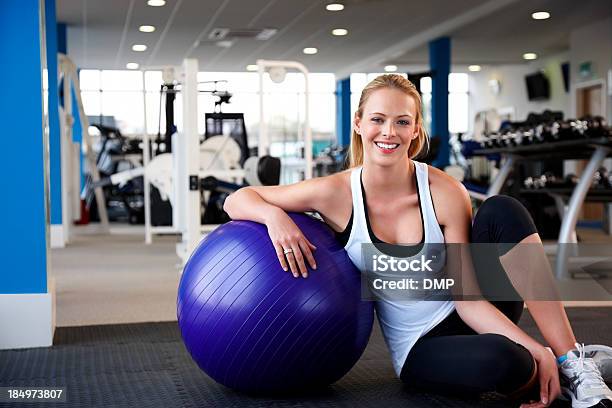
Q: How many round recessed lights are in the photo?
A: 12